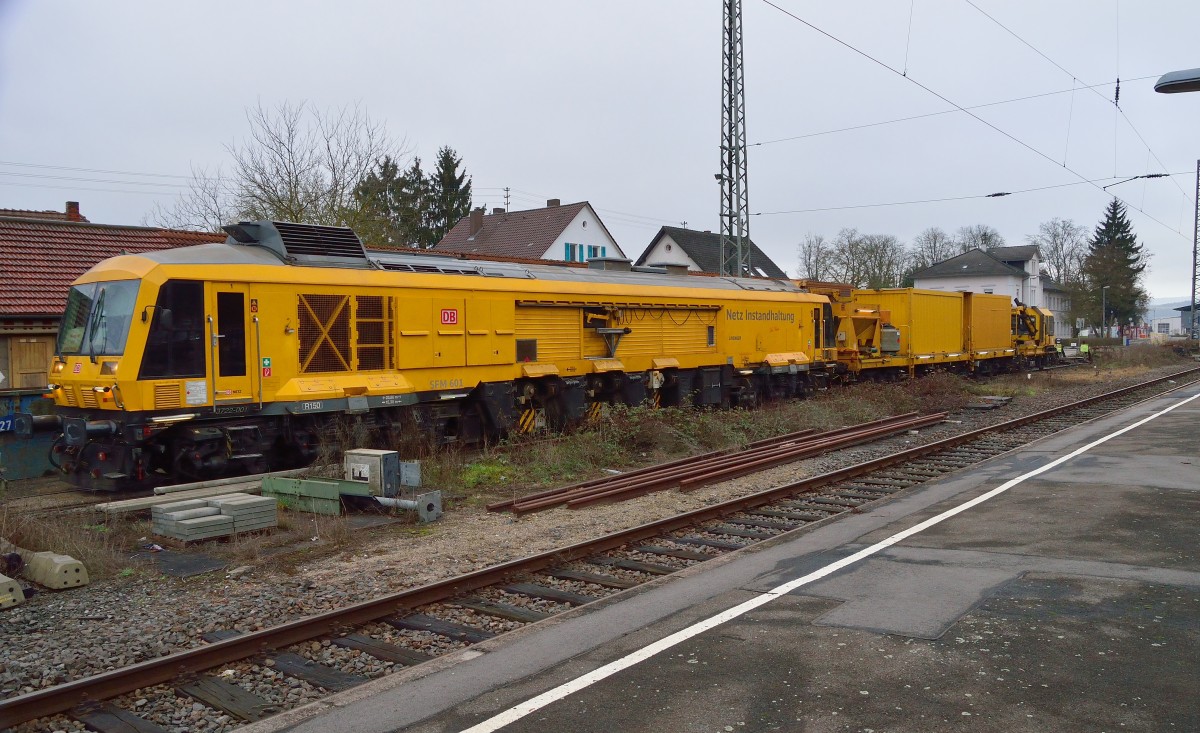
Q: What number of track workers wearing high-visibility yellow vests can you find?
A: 2